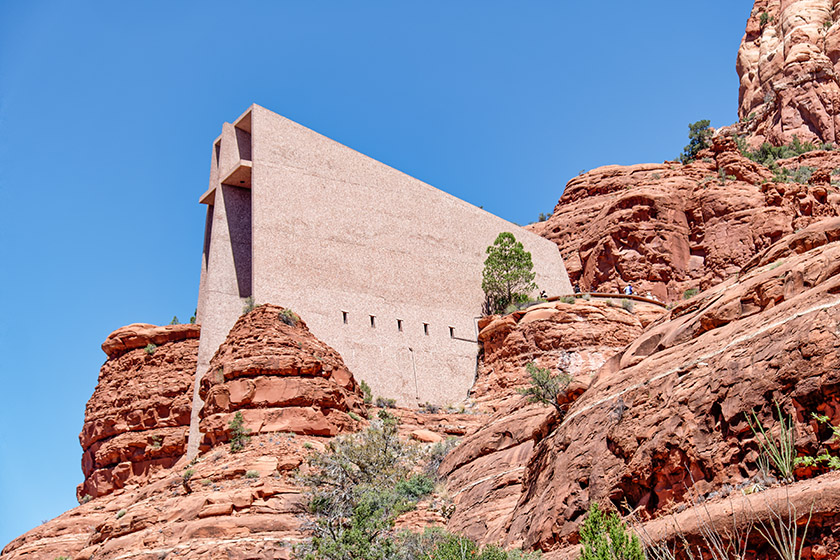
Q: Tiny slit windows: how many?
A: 5